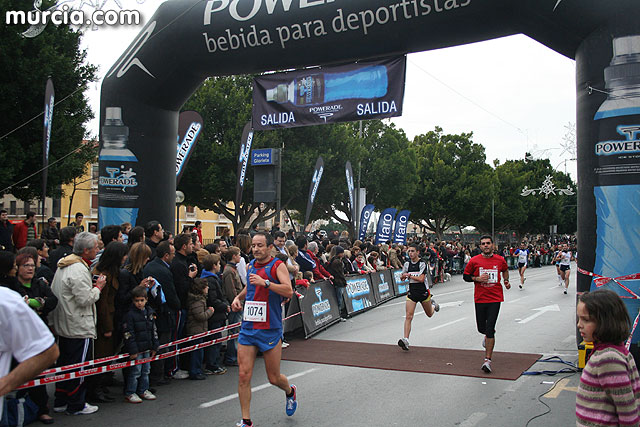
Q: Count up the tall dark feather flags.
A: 5